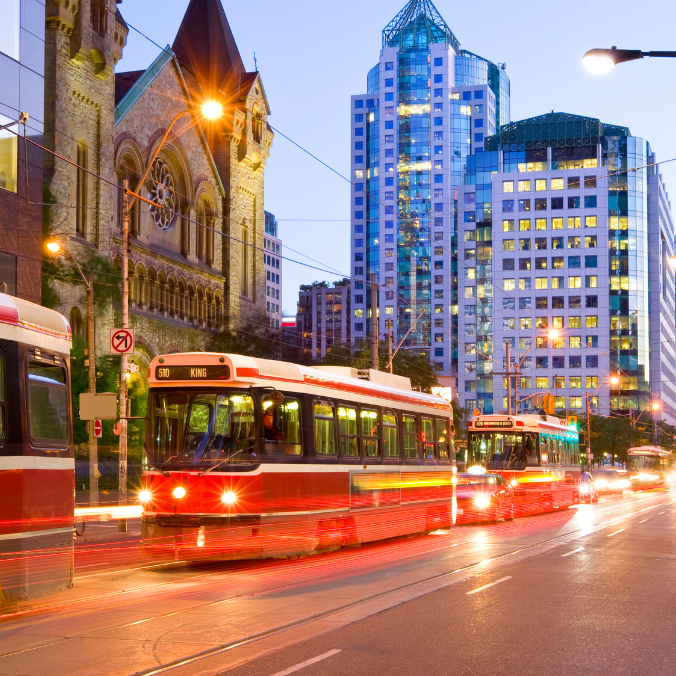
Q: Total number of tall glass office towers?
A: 2